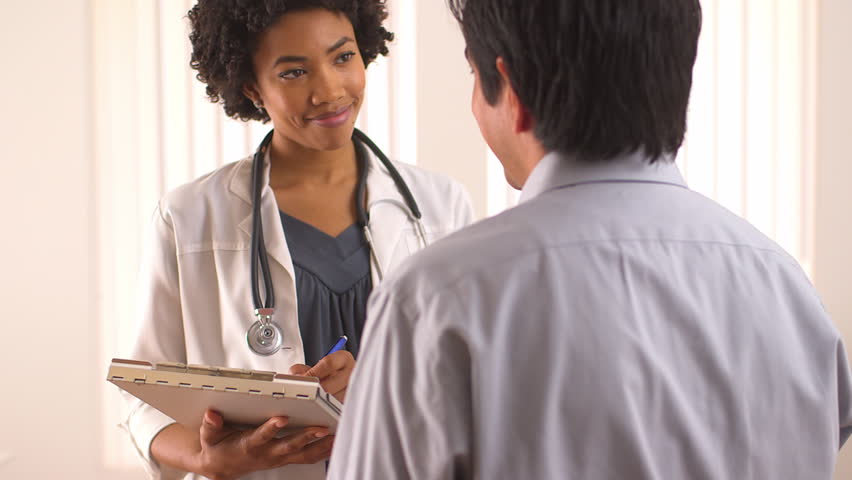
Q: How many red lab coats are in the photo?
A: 0